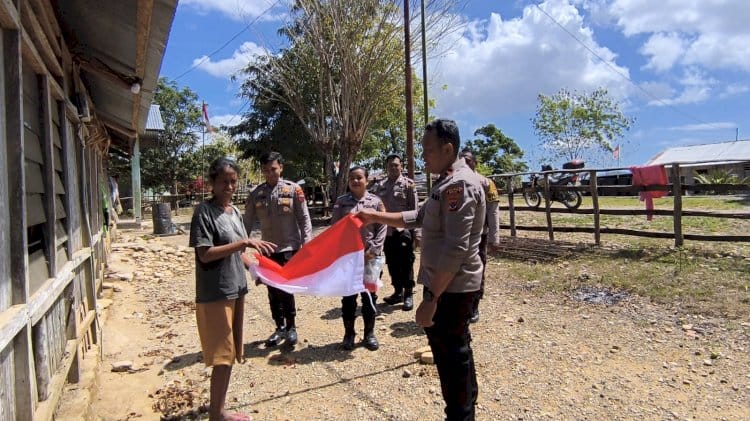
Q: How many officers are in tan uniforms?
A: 5